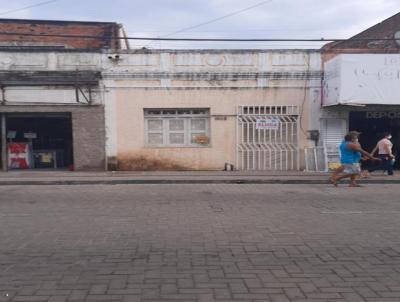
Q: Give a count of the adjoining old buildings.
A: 3